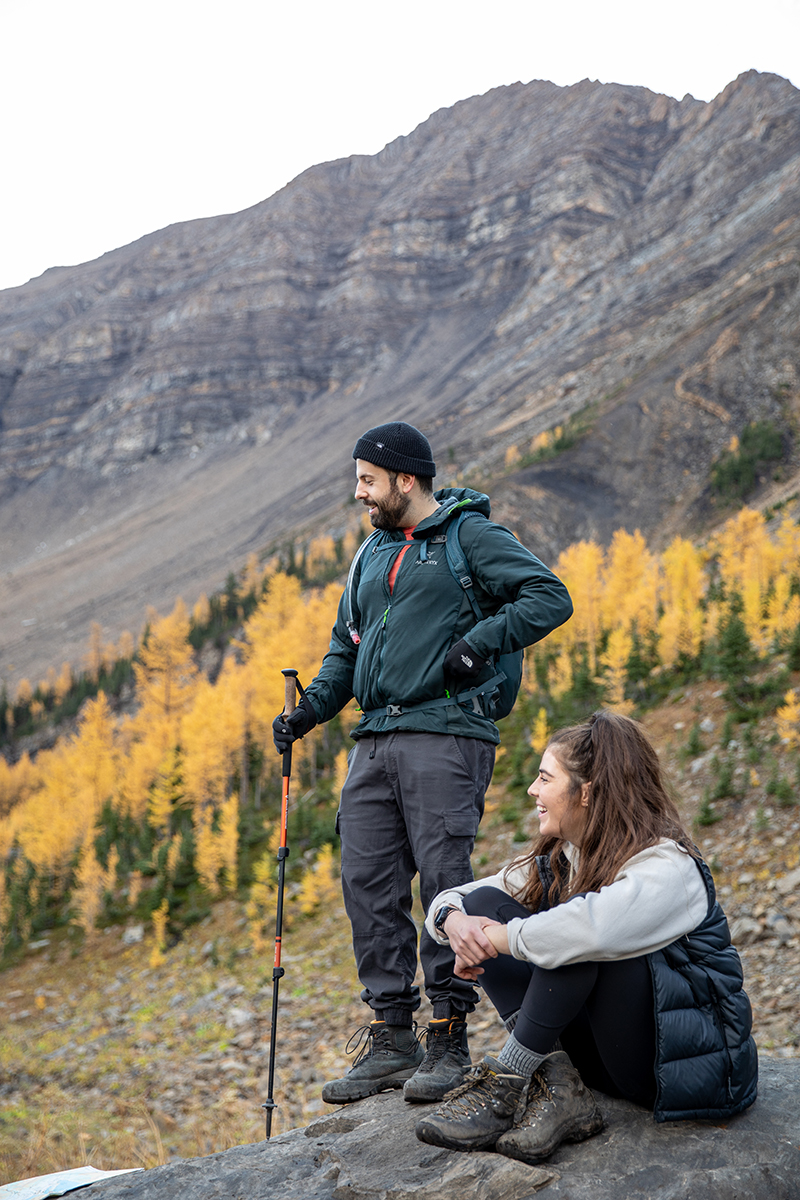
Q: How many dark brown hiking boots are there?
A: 2